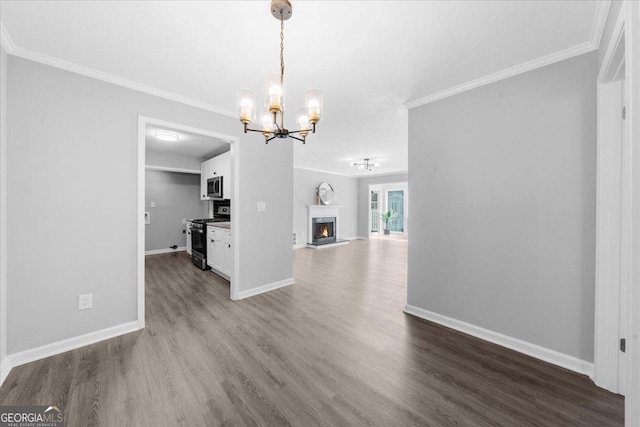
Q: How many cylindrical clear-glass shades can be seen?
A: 5